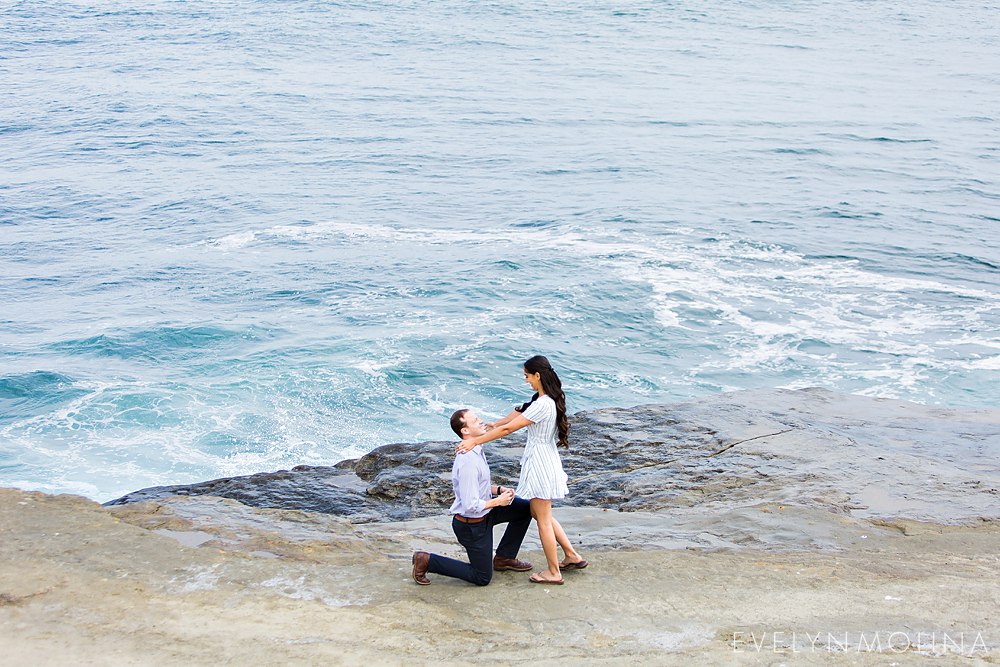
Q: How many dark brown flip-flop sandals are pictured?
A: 2